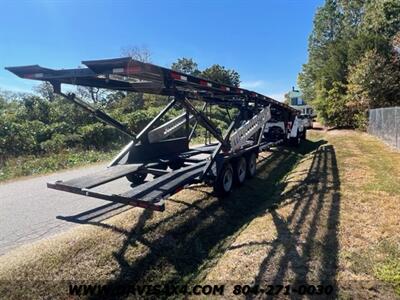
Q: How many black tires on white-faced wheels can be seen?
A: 3